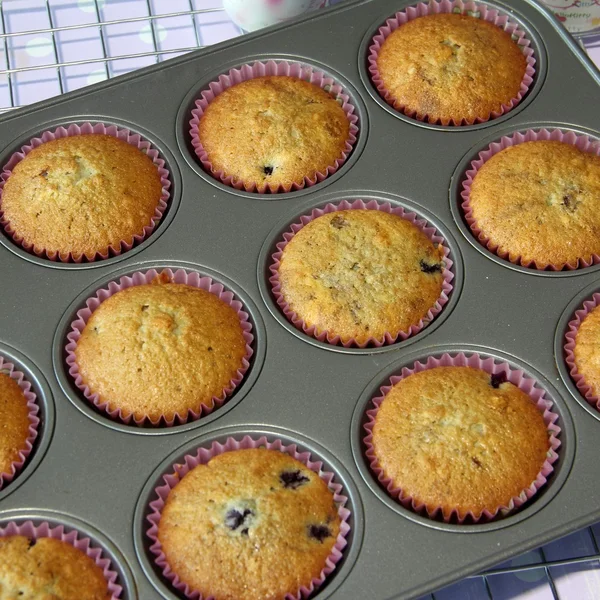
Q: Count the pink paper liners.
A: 11